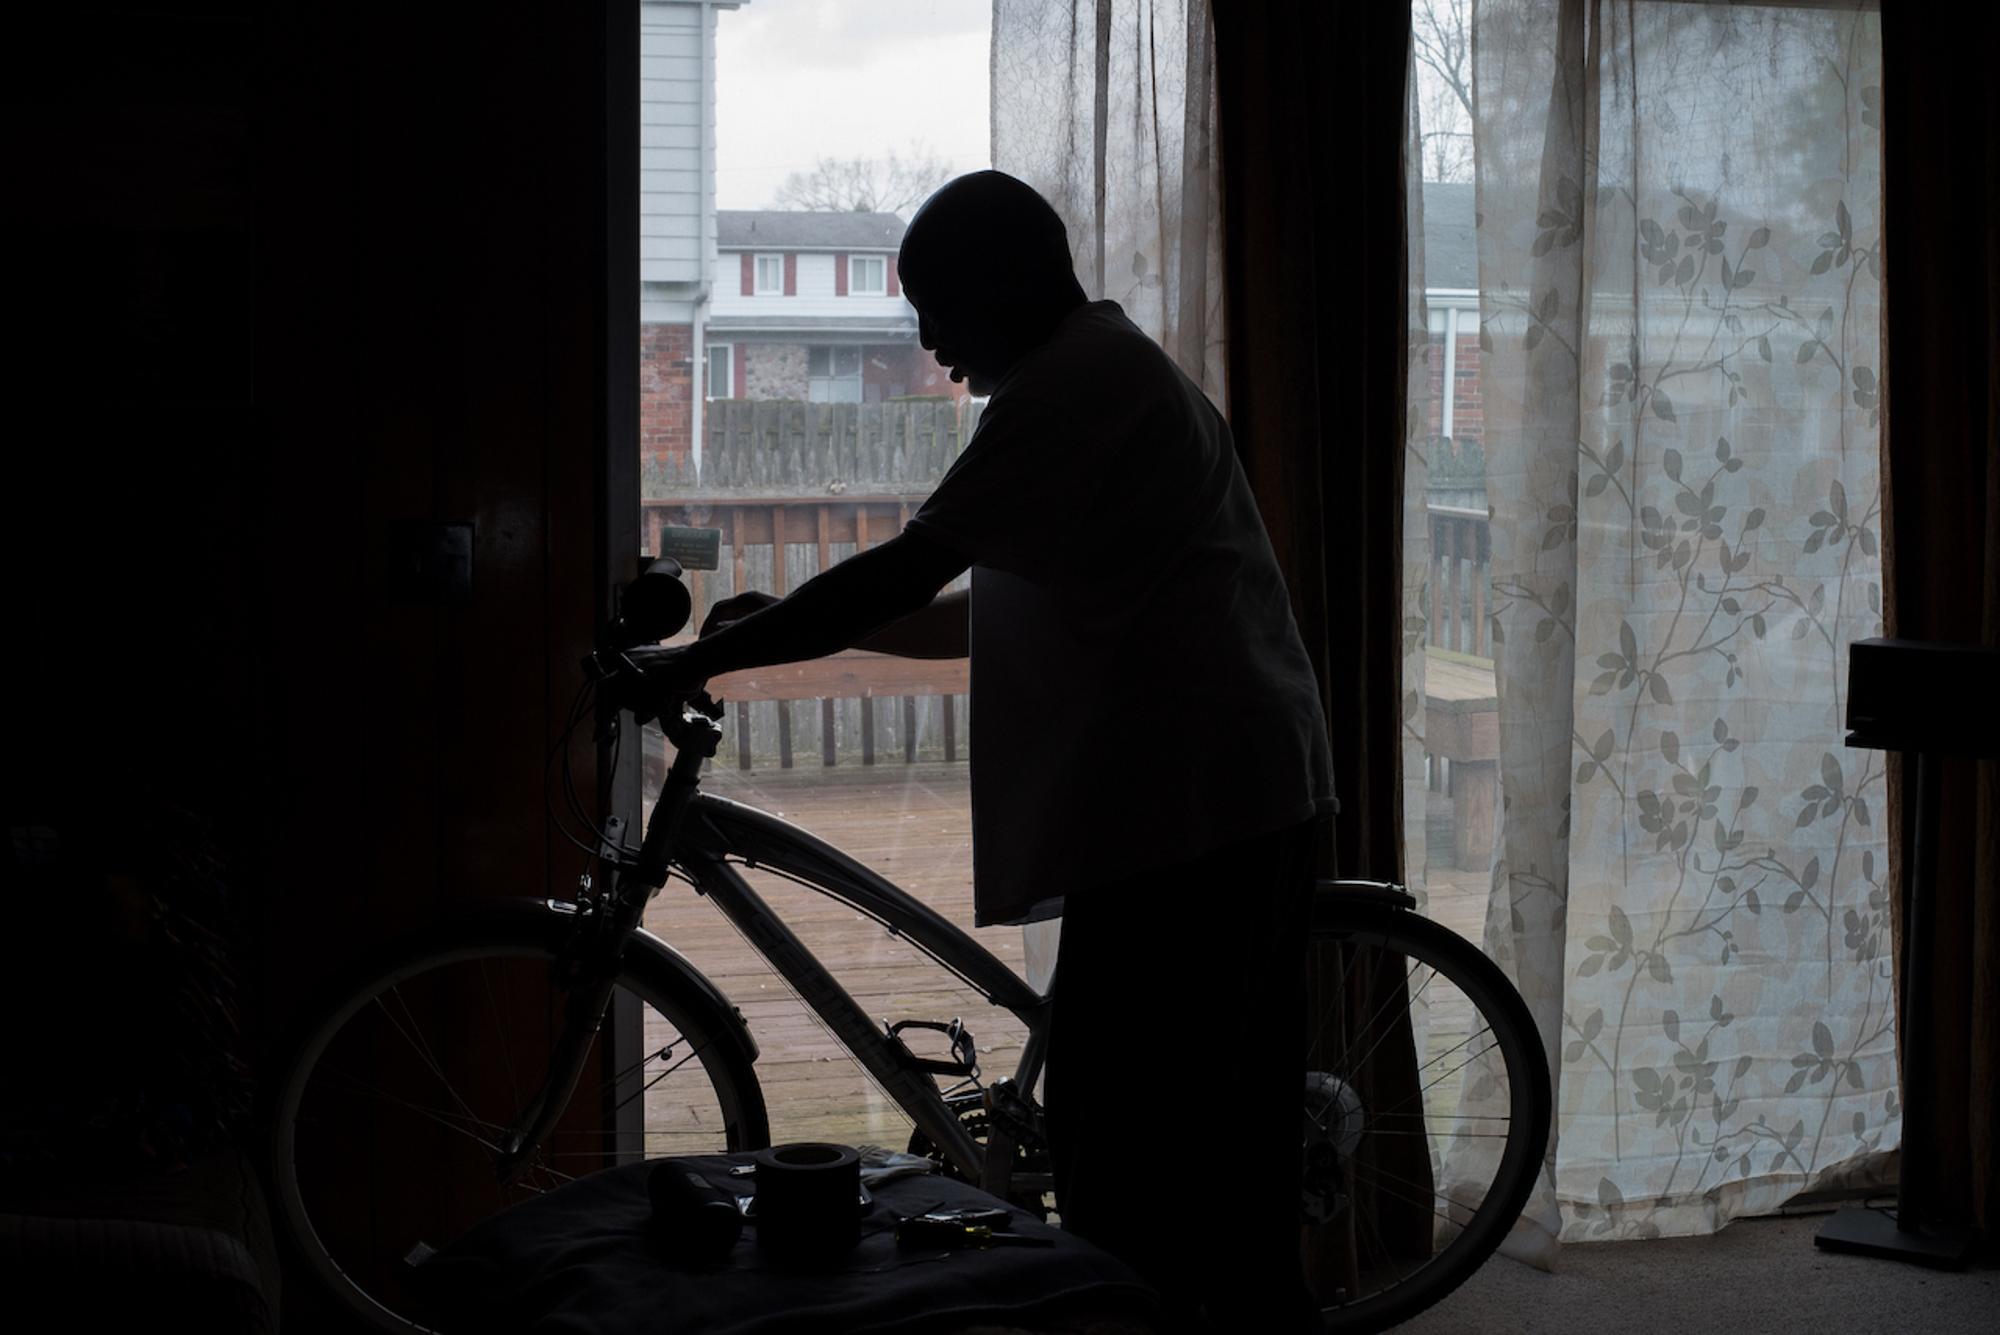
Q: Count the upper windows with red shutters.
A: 2